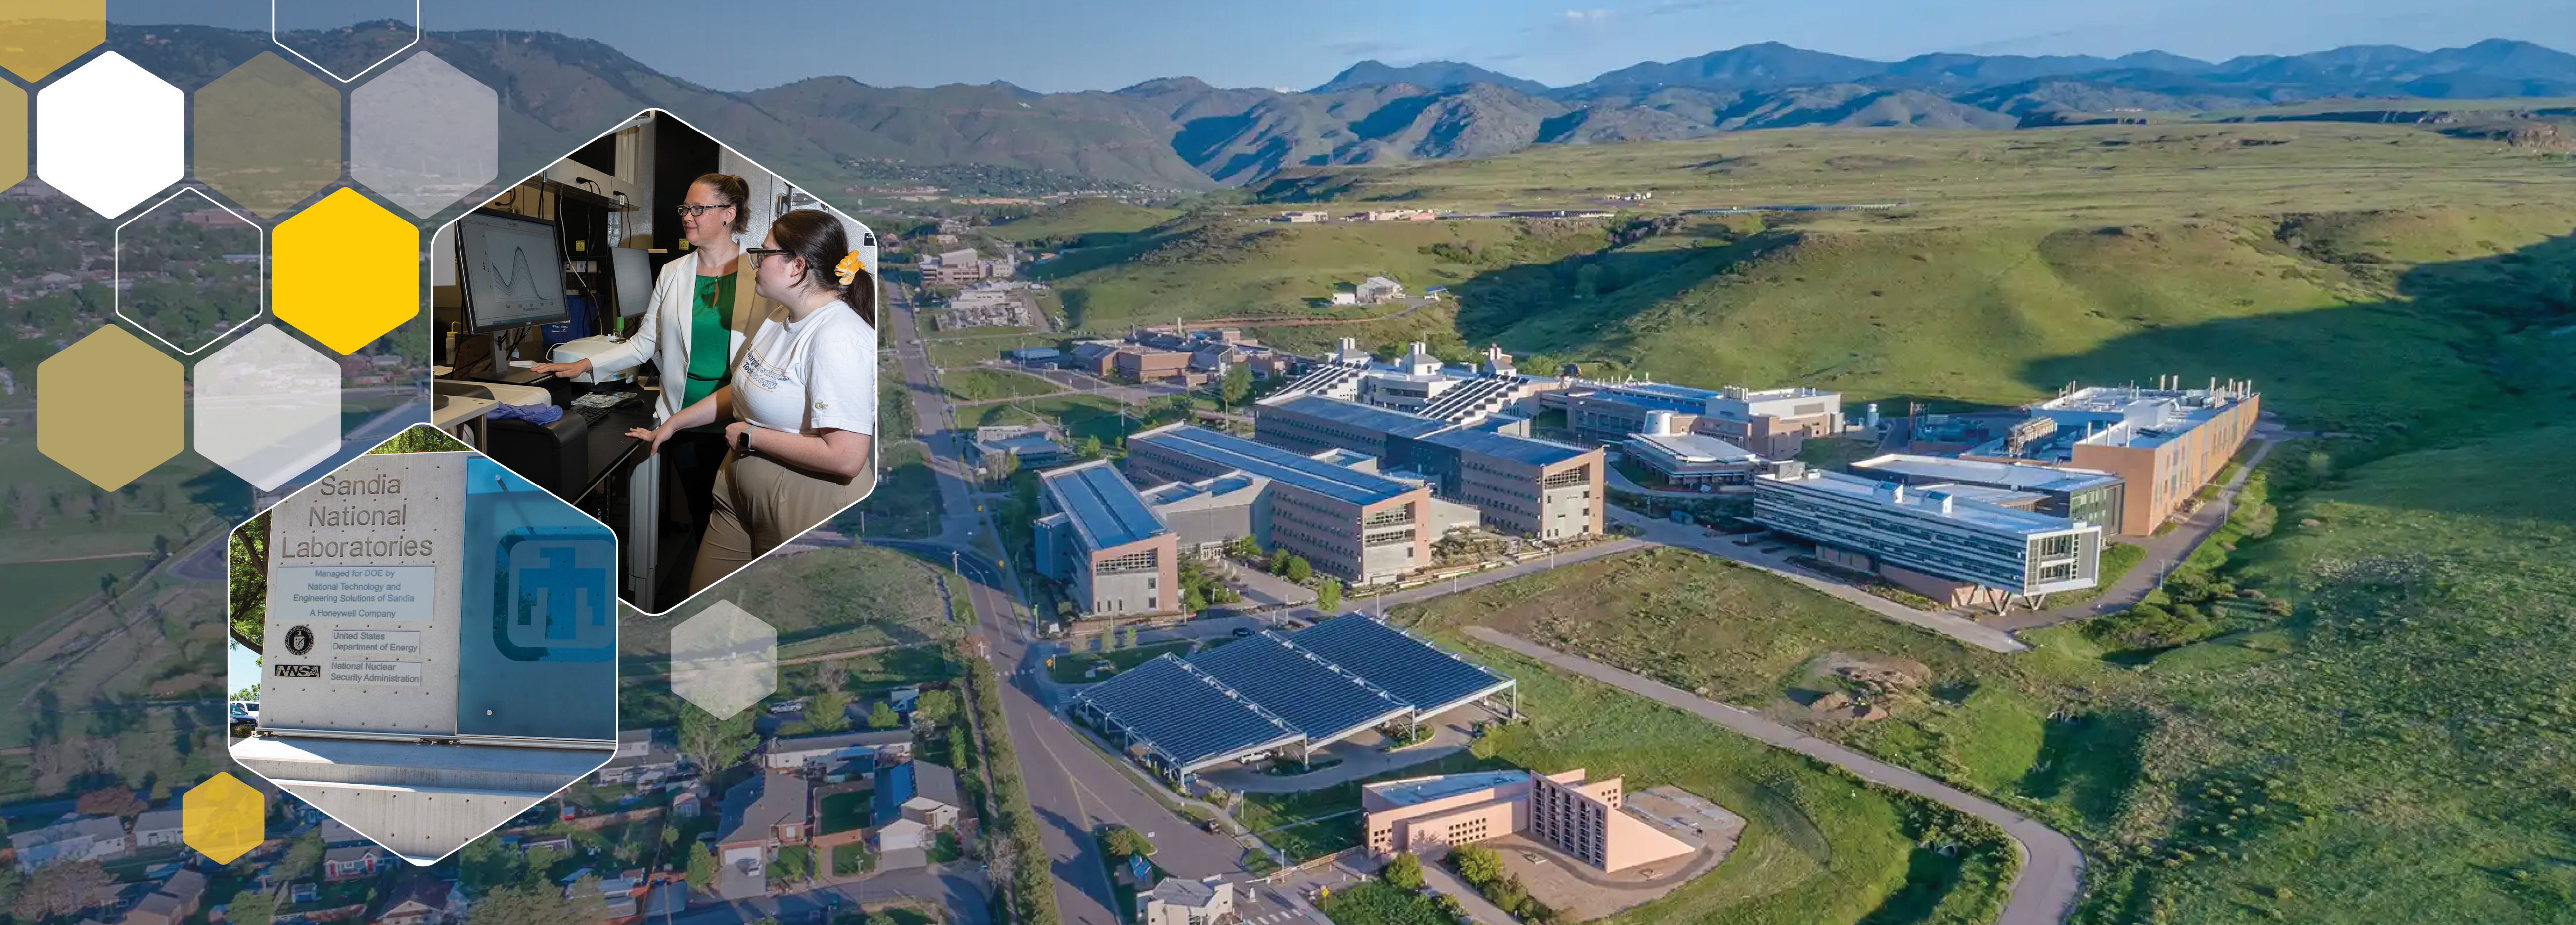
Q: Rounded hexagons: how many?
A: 14